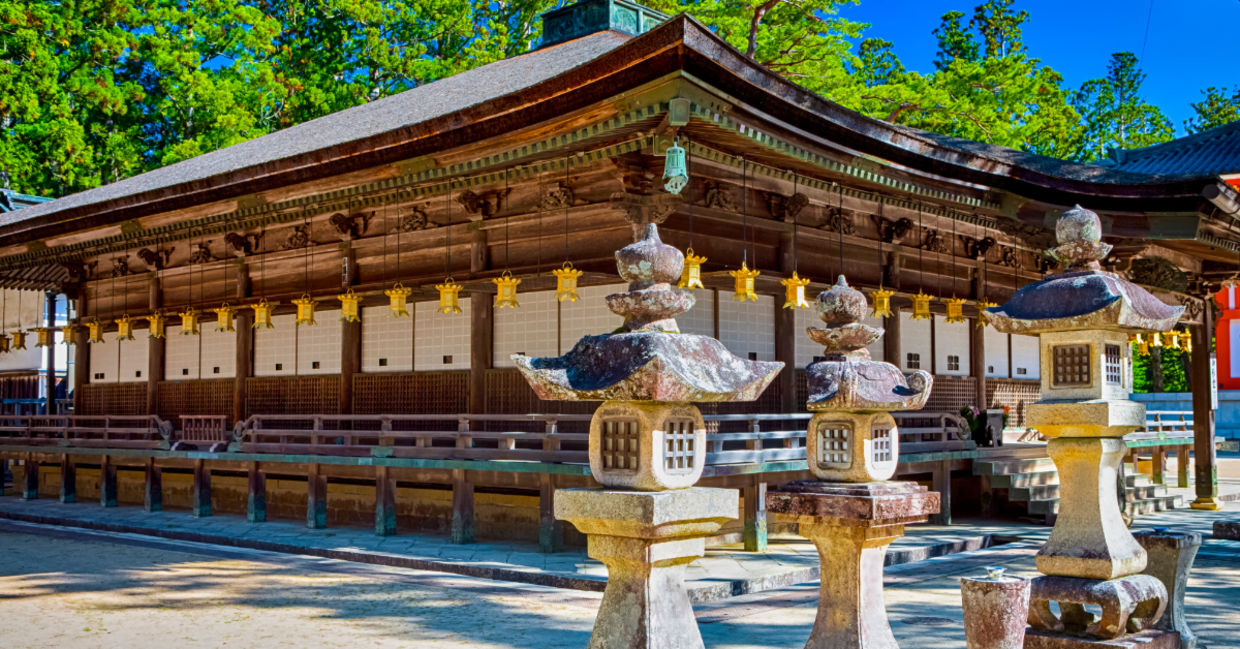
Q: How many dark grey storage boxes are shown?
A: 0